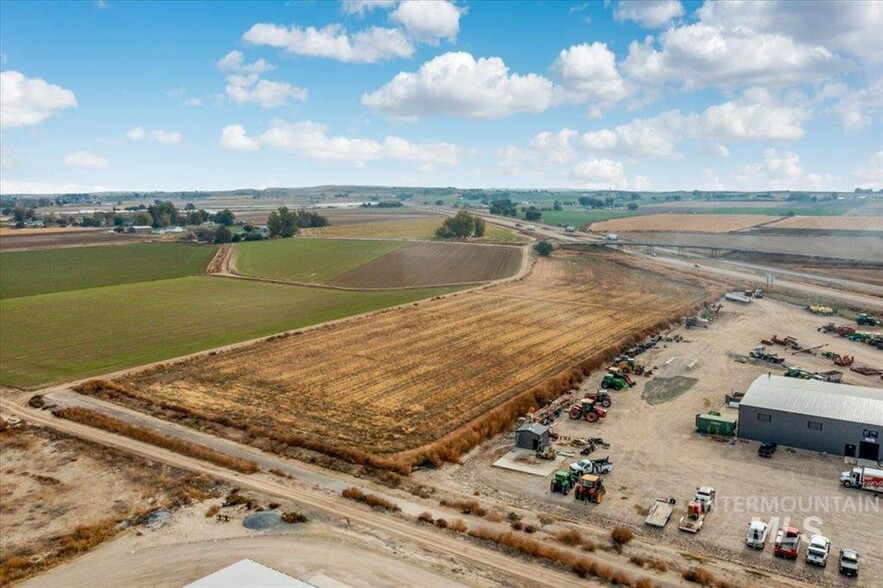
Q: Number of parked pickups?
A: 7